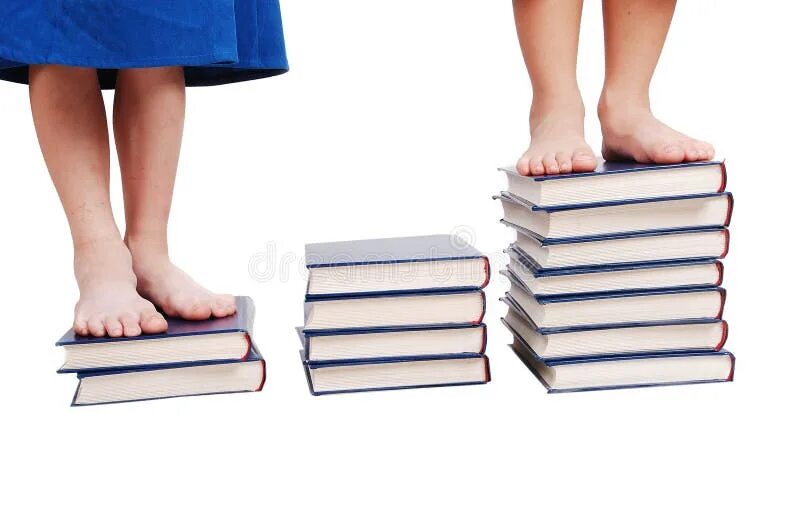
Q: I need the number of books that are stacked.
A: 13